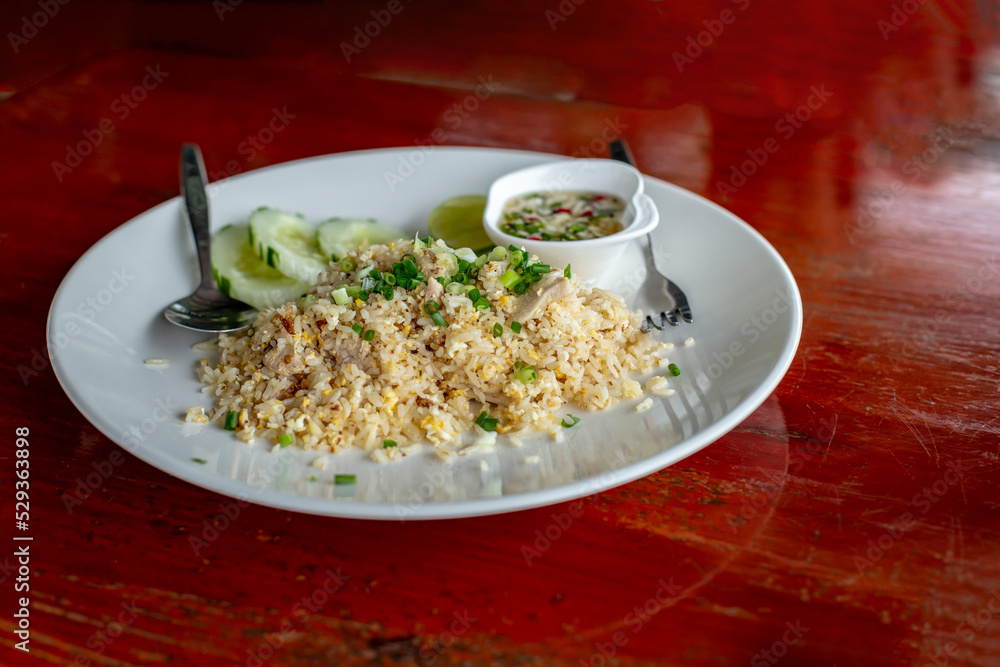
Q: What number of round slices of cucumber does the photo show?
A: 3